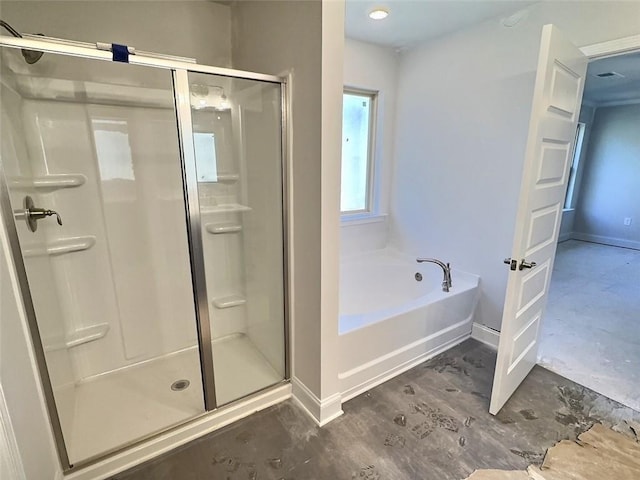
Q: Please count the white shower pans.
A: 1